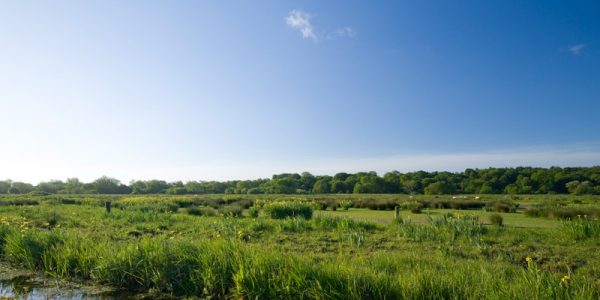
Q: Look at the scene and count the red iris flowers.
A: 0